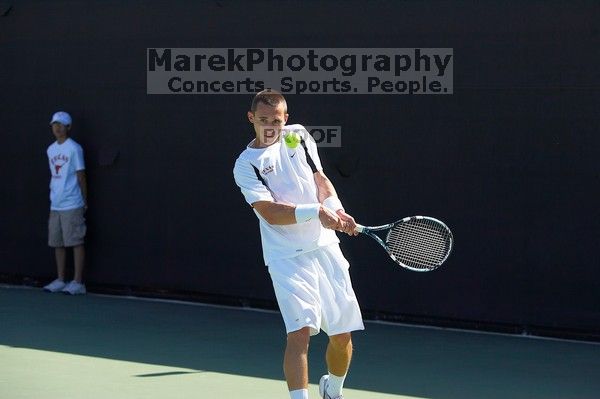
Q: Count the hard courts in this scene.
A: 1